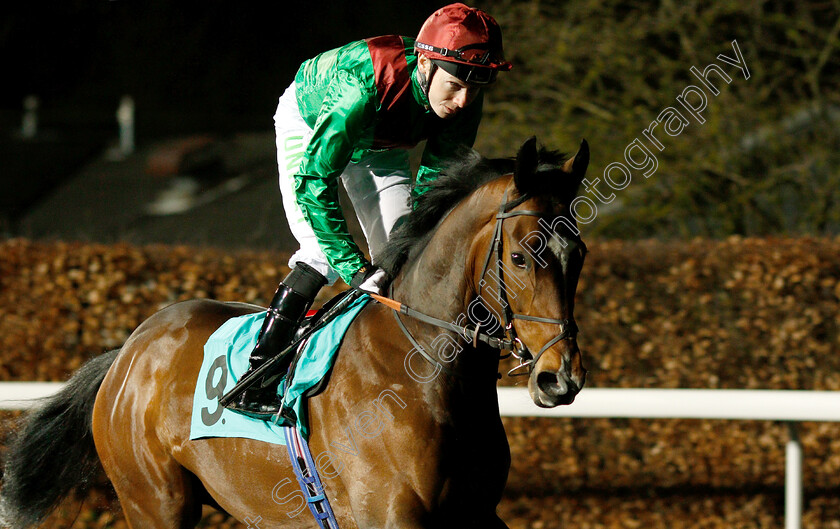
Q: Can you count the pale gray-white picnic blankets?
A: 0